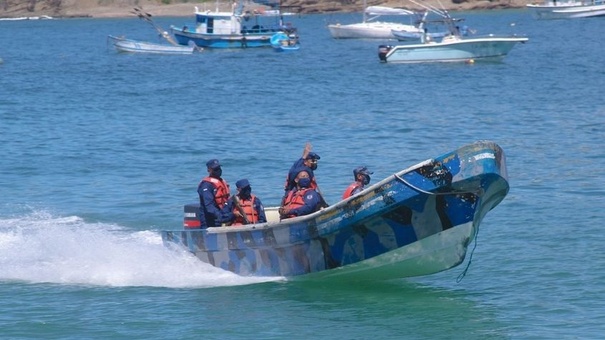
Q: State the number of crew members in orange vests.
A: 5